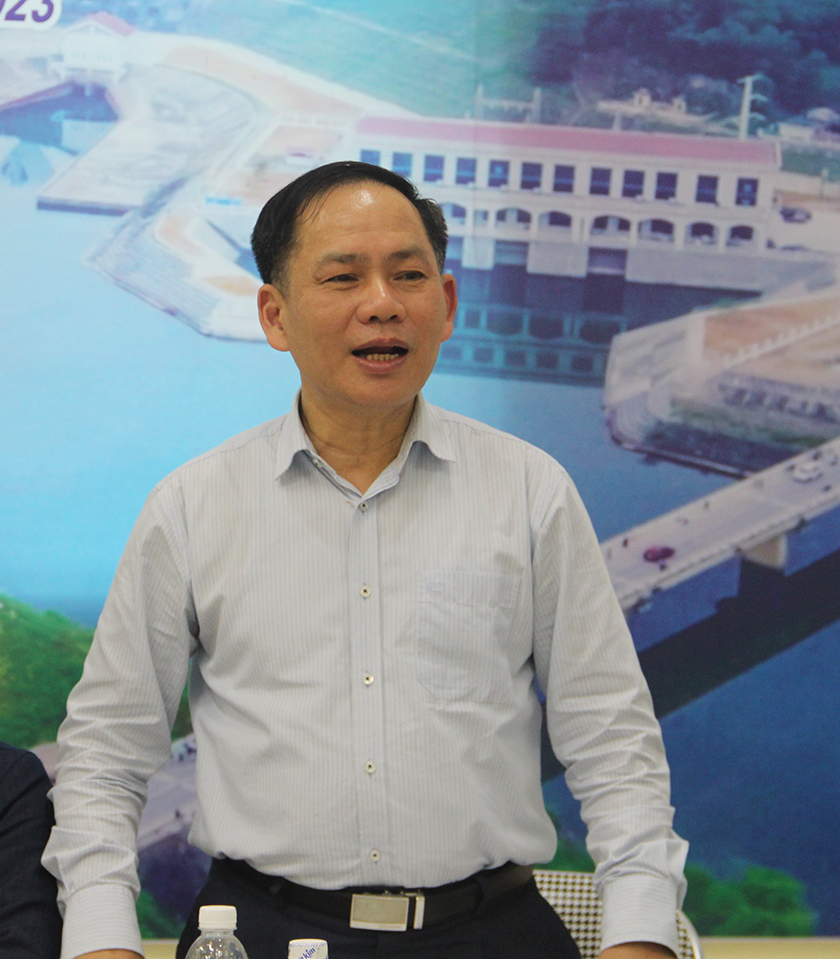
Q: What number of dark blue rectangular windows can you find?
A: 12